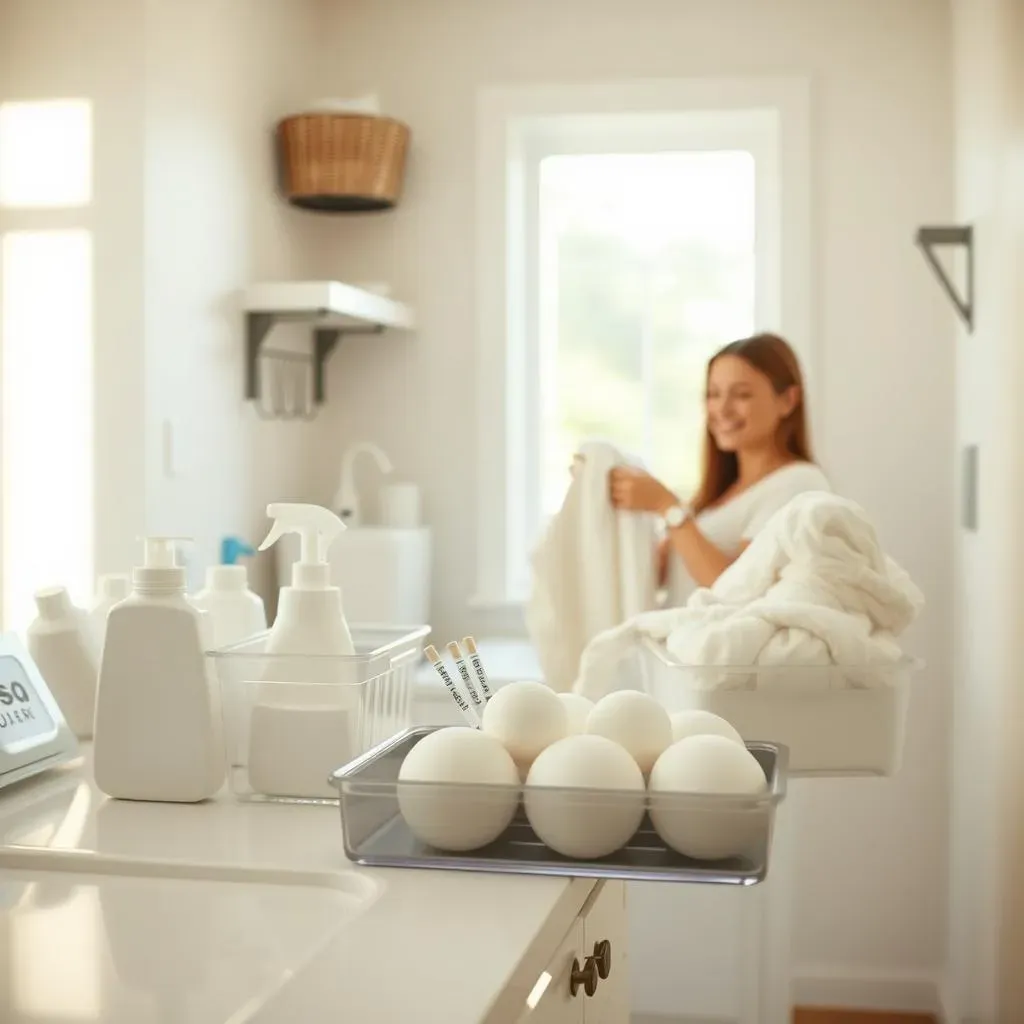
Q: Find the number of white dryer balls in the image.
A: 7